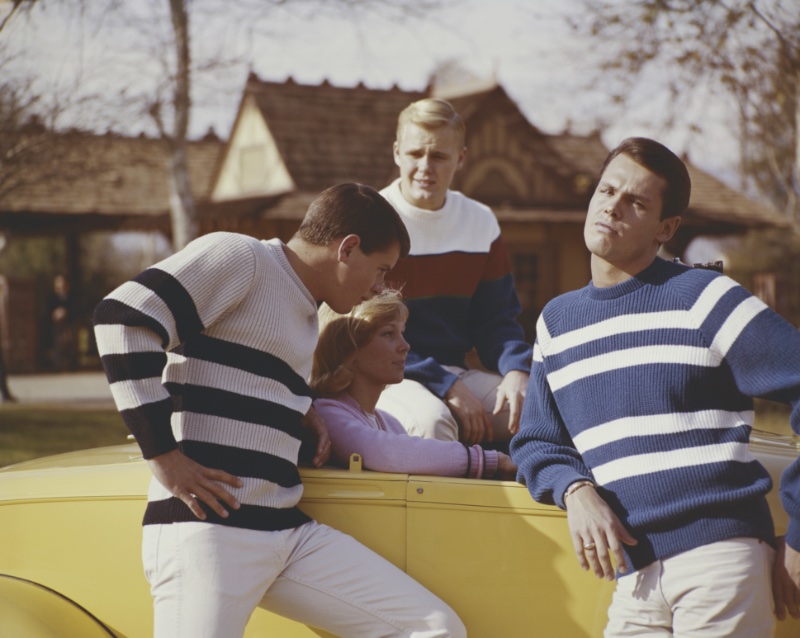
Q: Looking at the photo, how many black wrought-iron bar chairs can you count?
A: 0